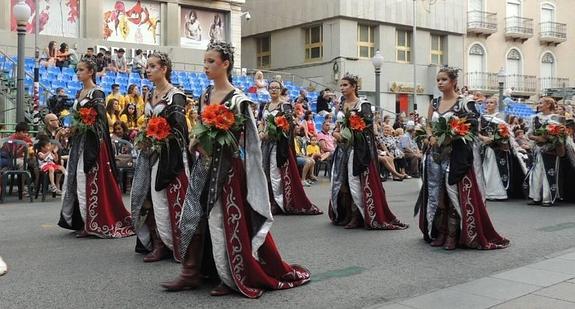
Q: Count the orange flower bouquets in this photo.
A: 8